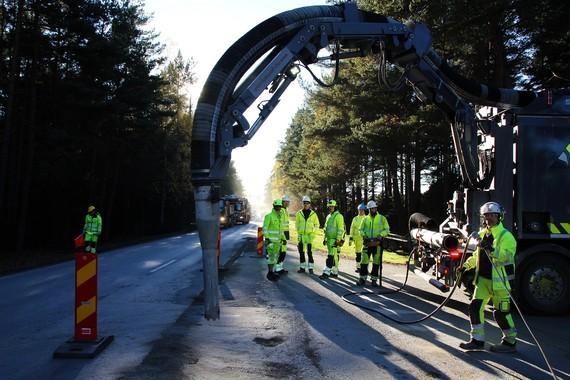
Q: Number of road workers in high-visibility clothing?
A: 8